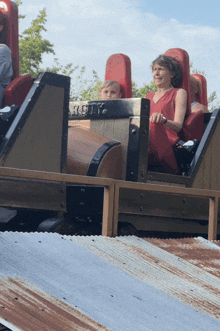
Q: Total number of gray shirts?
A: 1